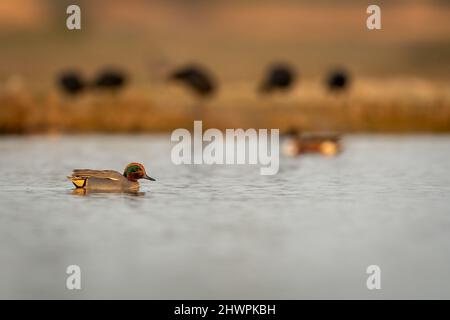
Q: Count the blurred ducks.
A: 6